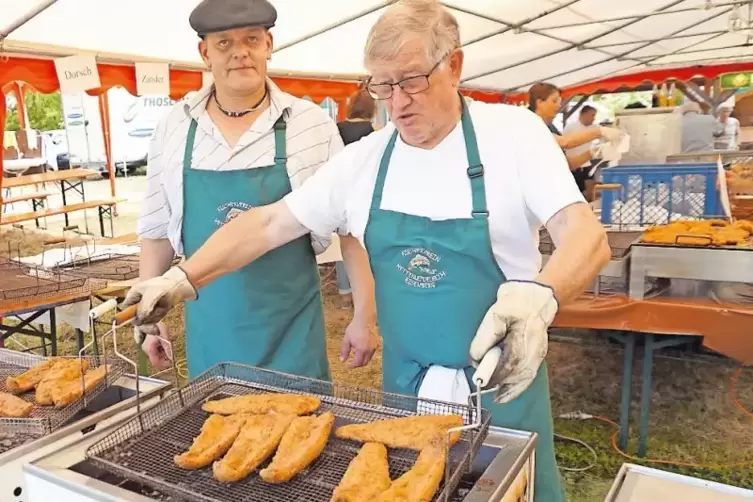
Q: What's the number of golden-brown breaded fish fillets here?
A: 11